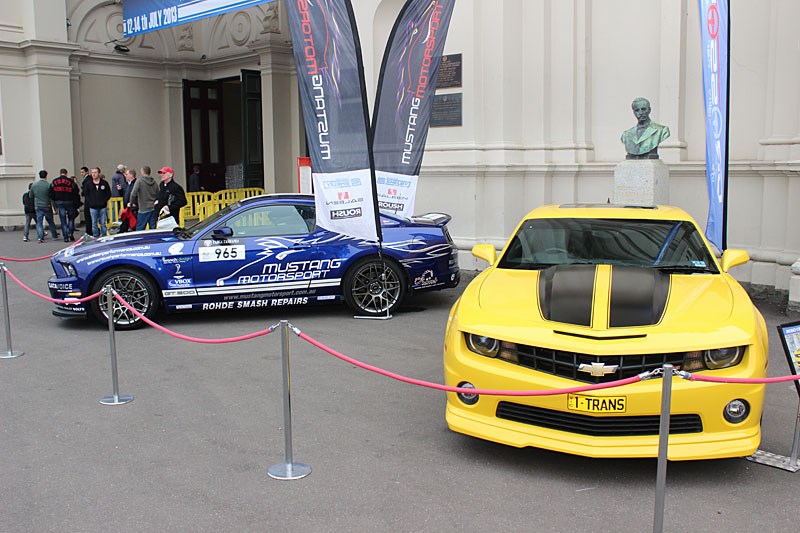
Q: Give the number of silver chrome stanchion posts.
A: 4